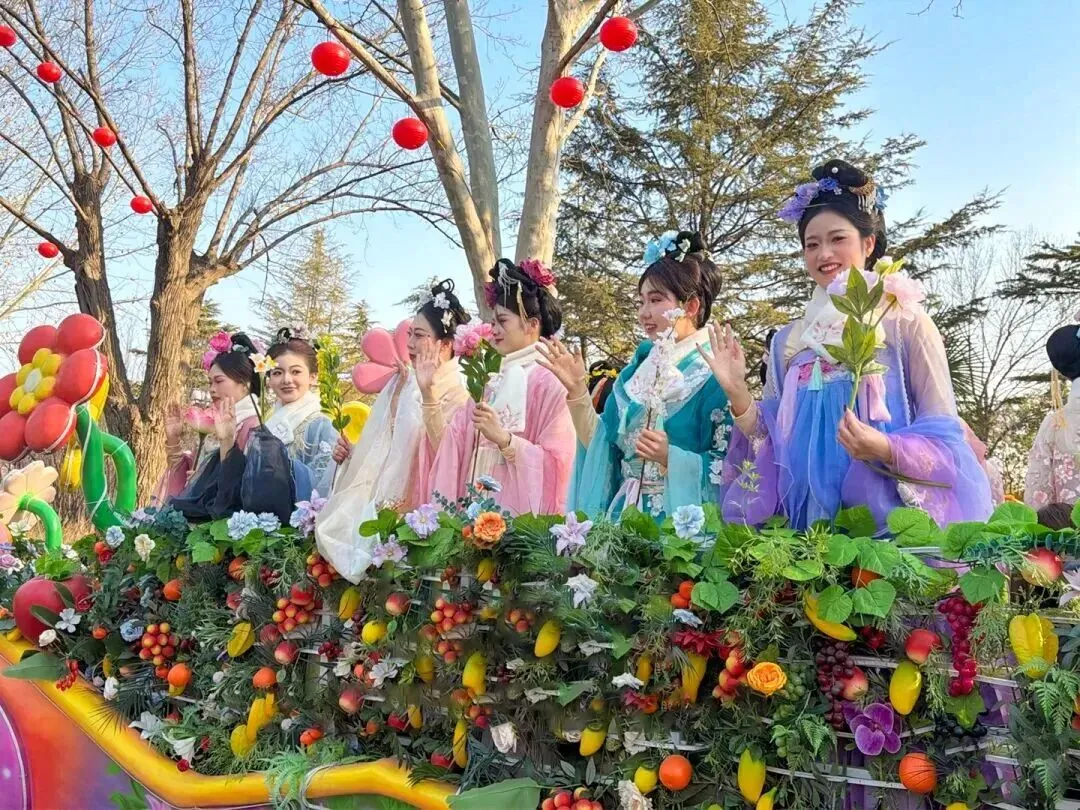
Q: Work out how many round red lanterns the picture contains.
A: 9